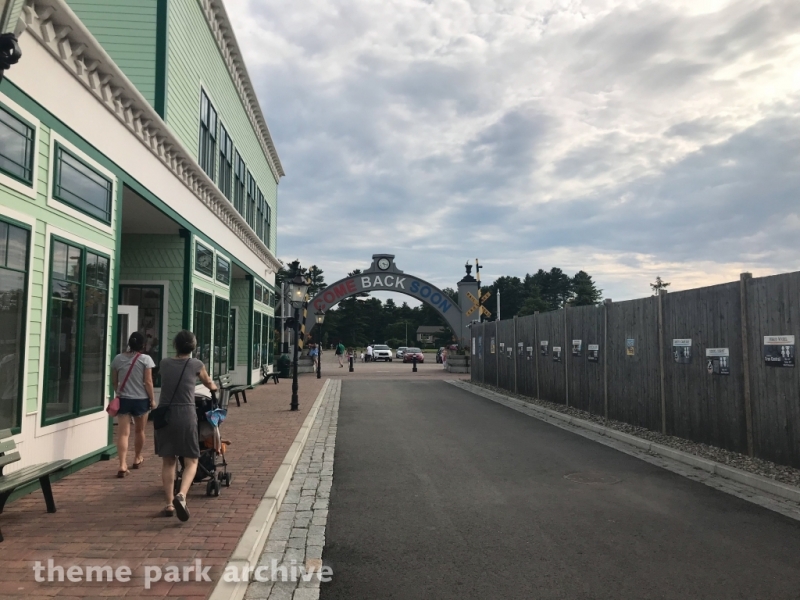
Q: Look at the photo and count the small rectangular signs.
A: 15